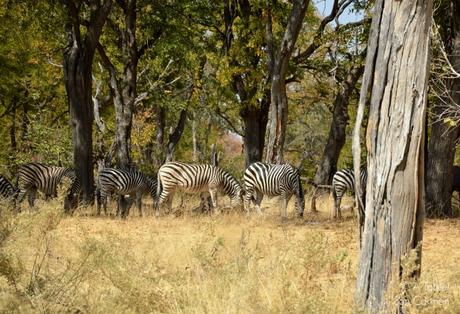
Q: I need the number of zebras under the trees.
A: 6